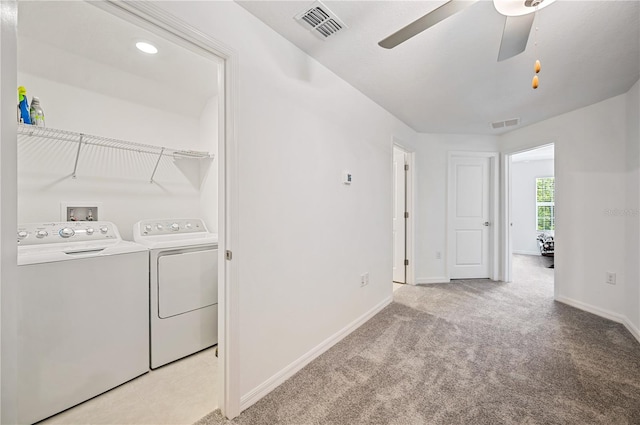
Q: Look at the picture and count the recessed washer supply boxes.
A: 1